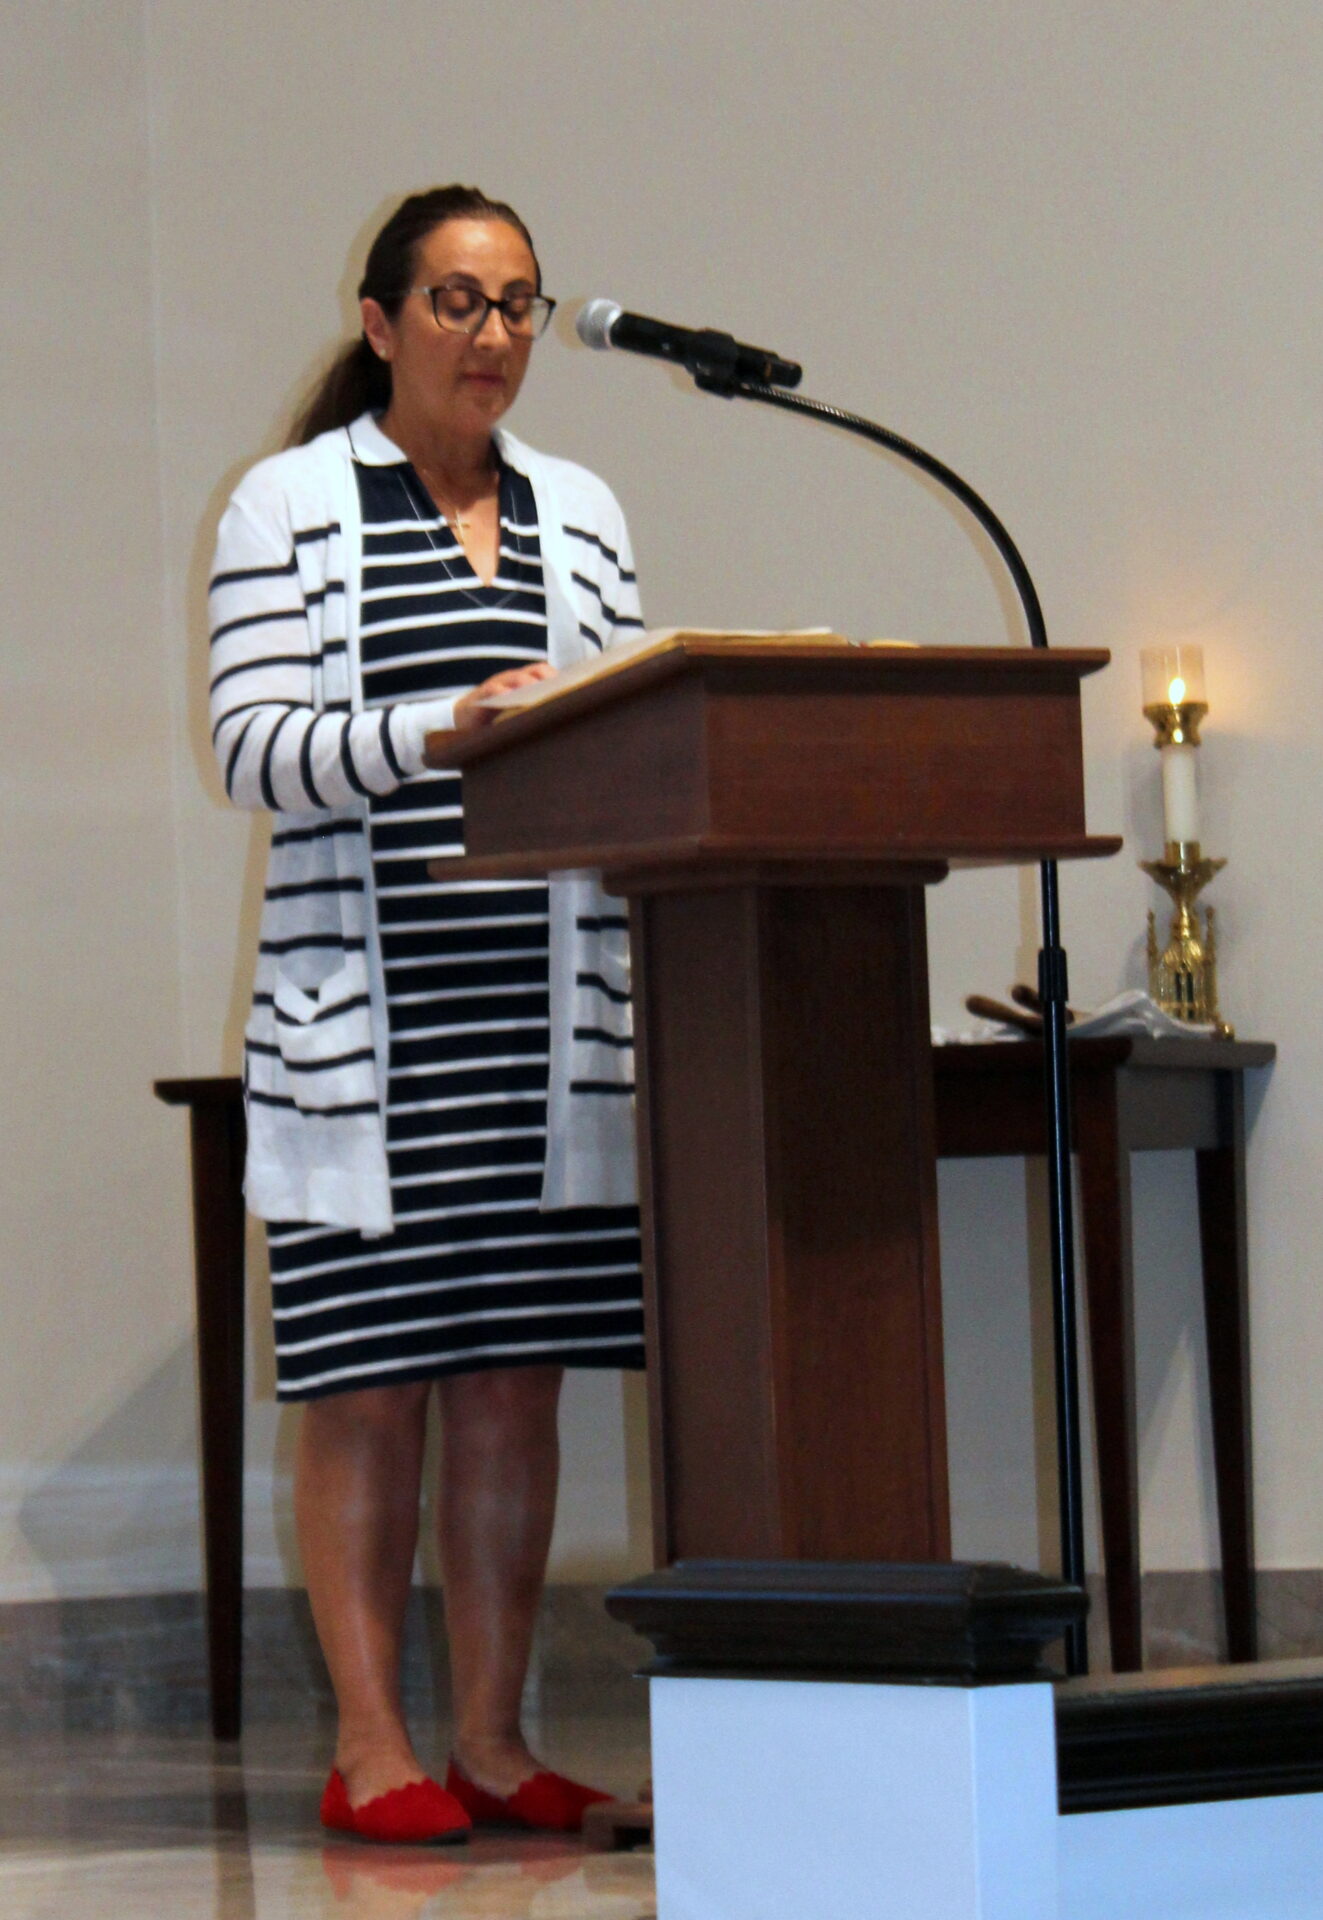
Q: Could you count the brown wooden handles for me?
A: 2